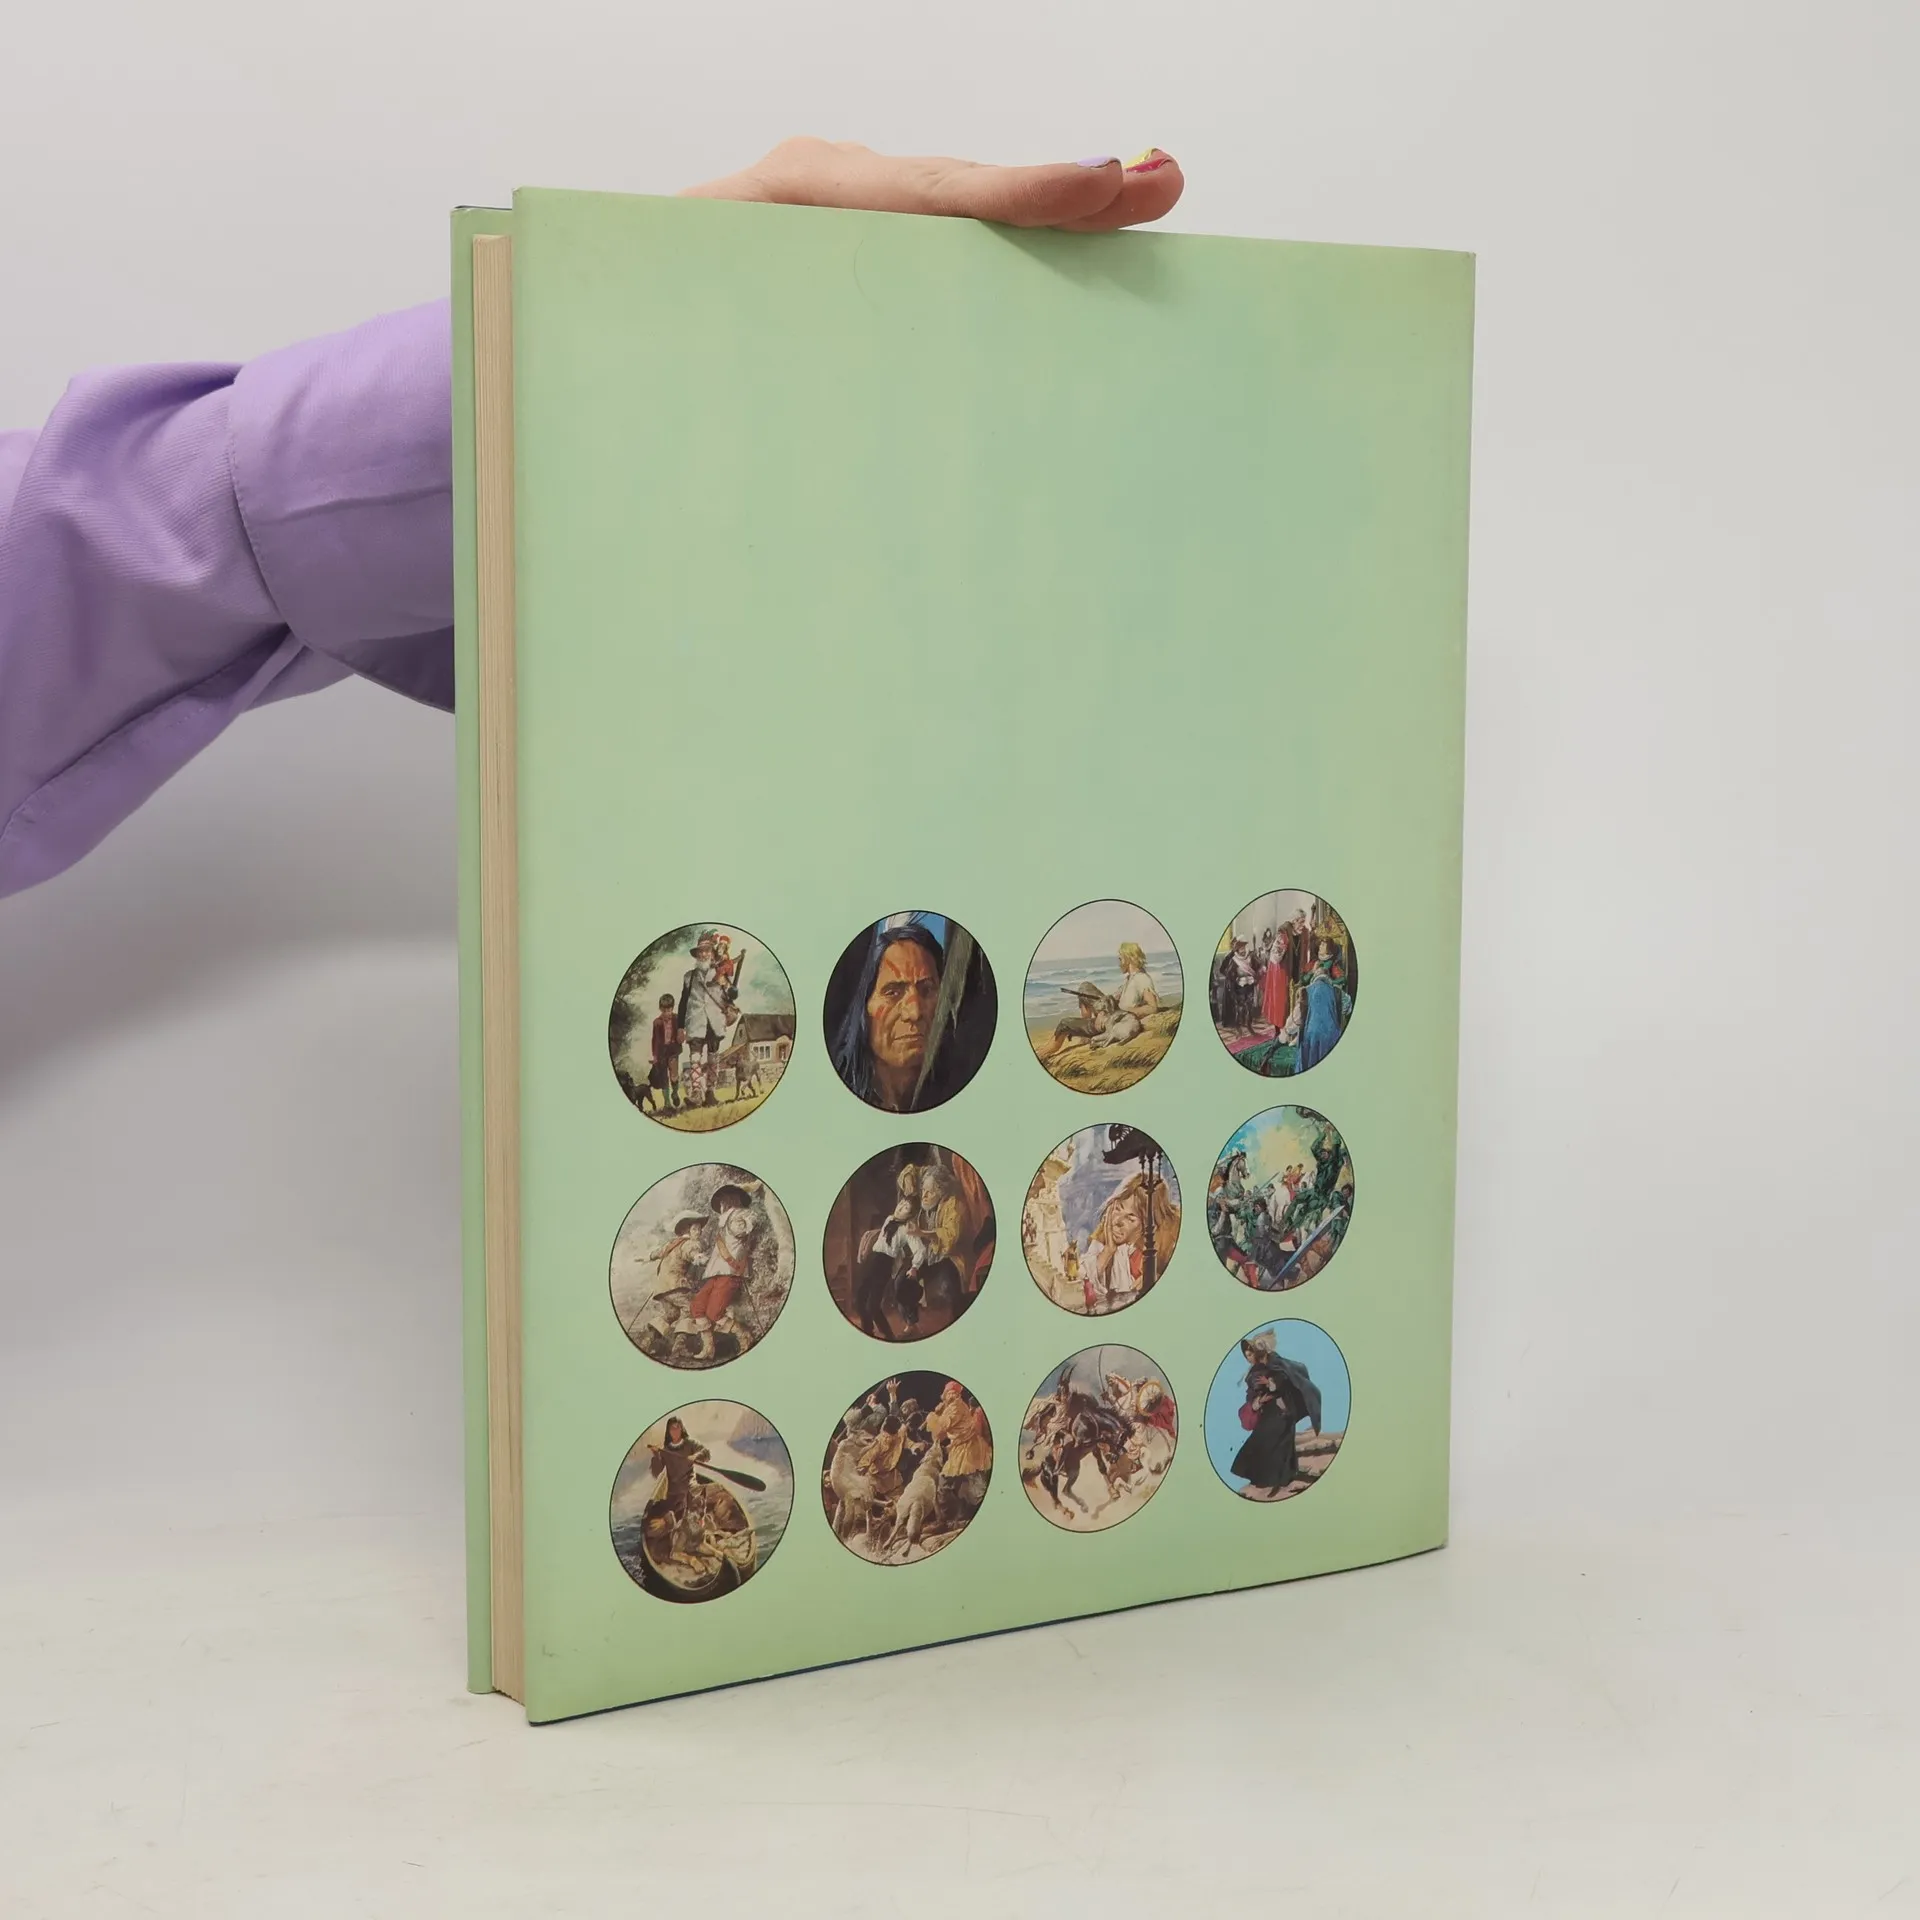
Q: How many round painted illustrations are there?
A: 12